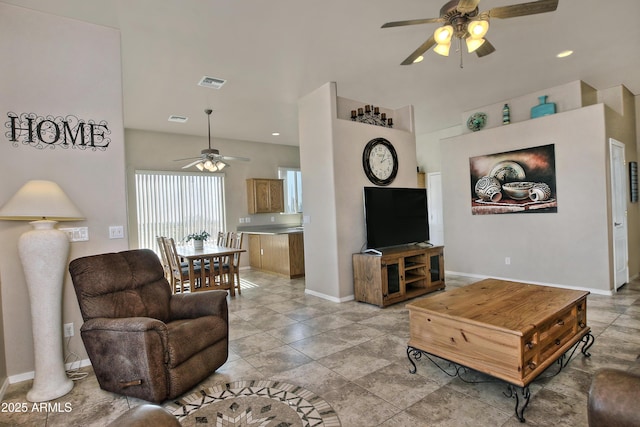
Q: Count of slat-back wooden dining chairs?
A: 4